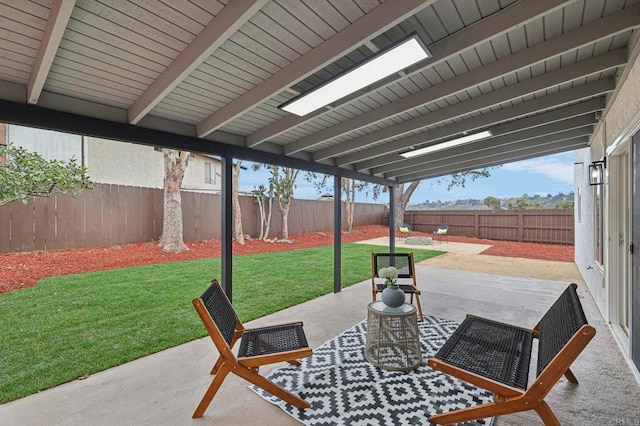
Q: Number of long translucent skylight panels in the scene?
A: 2